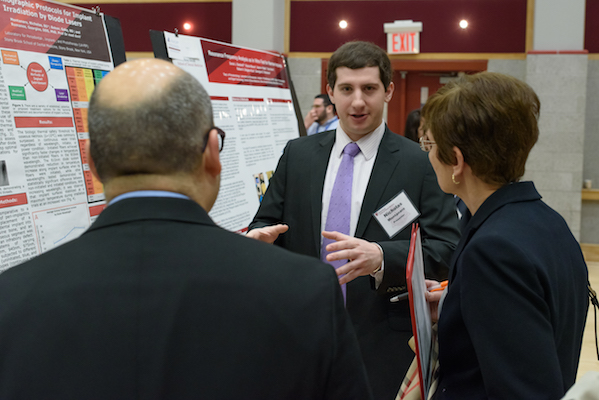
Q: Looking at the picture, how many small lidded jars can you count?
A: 0